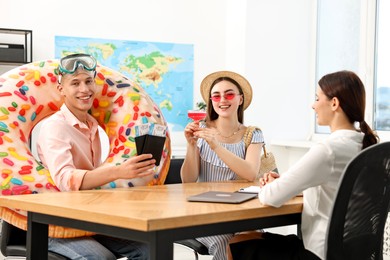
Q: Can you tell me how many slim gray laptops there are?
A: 1